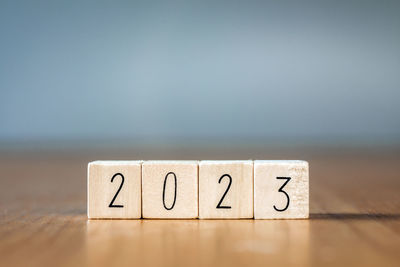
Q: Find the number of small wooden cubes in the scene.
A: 4